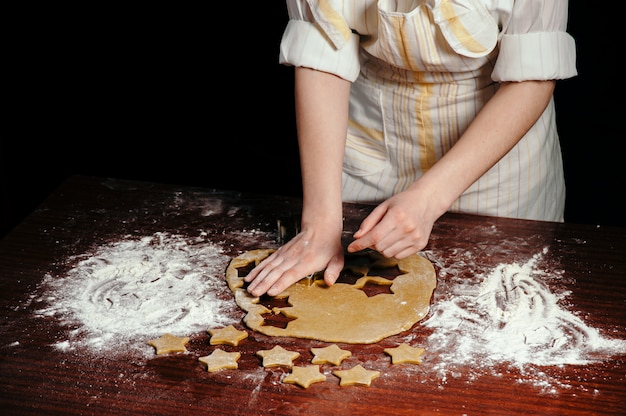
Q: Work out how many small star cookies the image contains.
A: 8